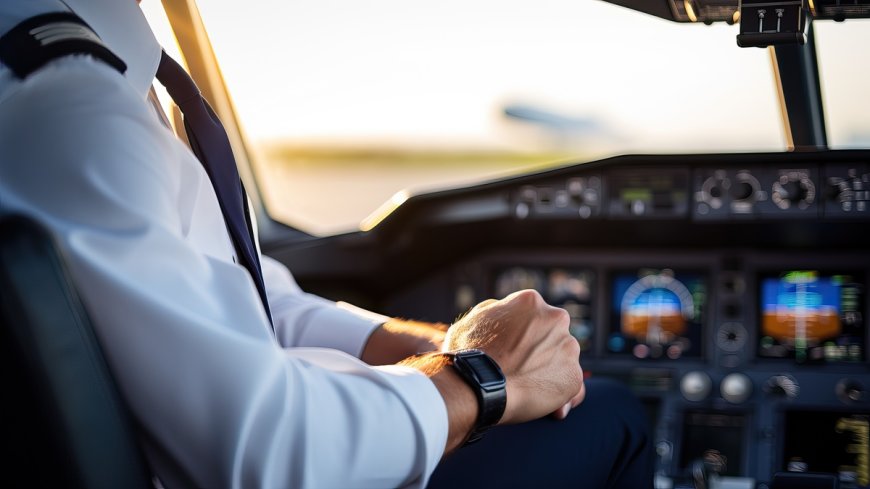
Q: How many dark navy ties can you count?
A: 1